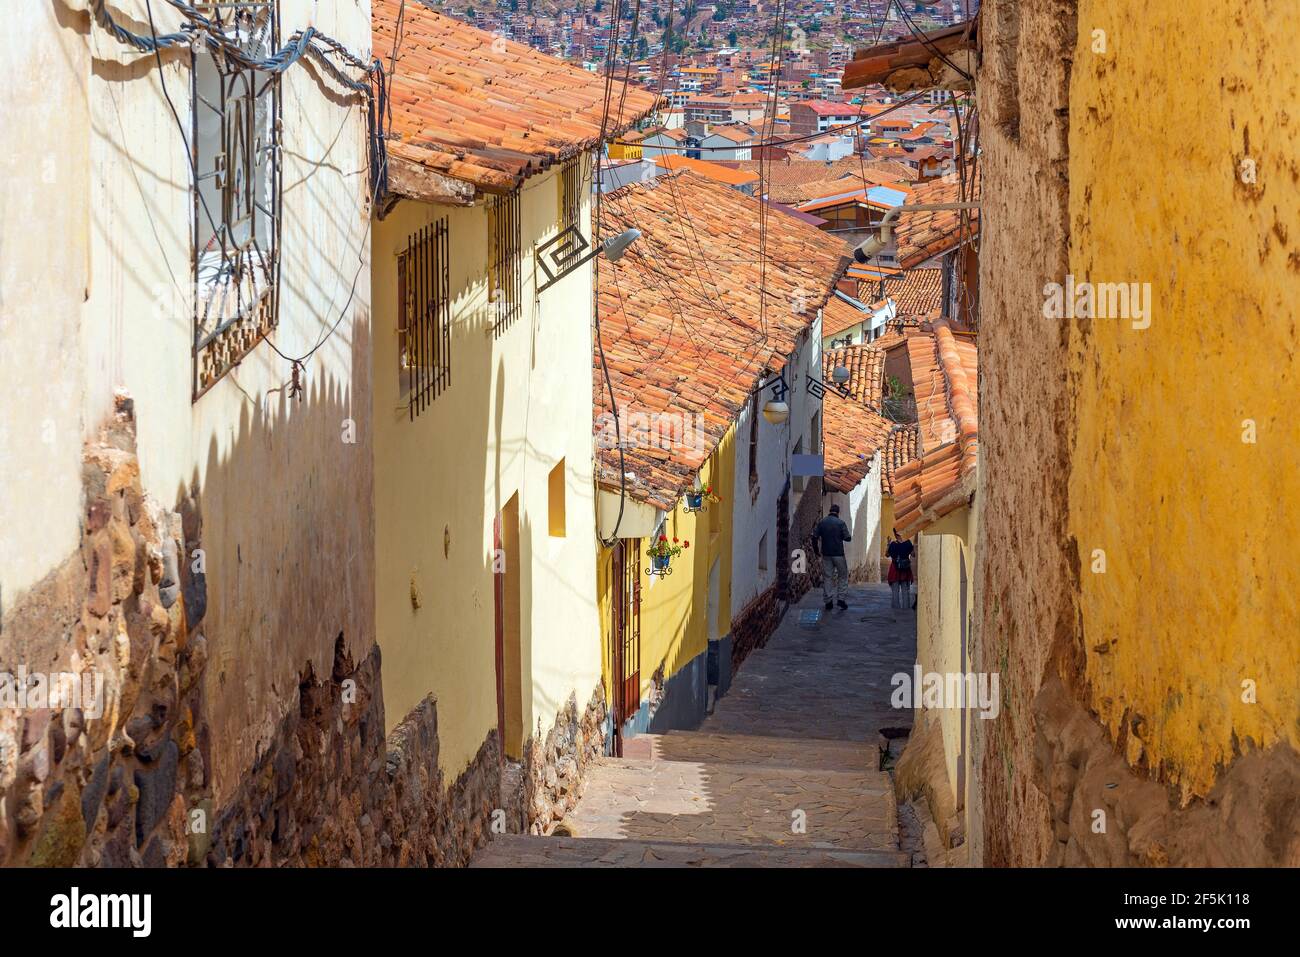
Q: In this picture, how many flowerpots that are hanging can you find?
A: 2